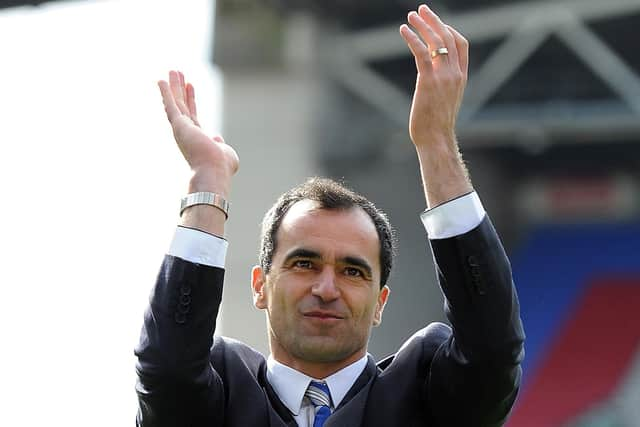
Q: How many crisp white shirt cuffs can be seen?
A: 2